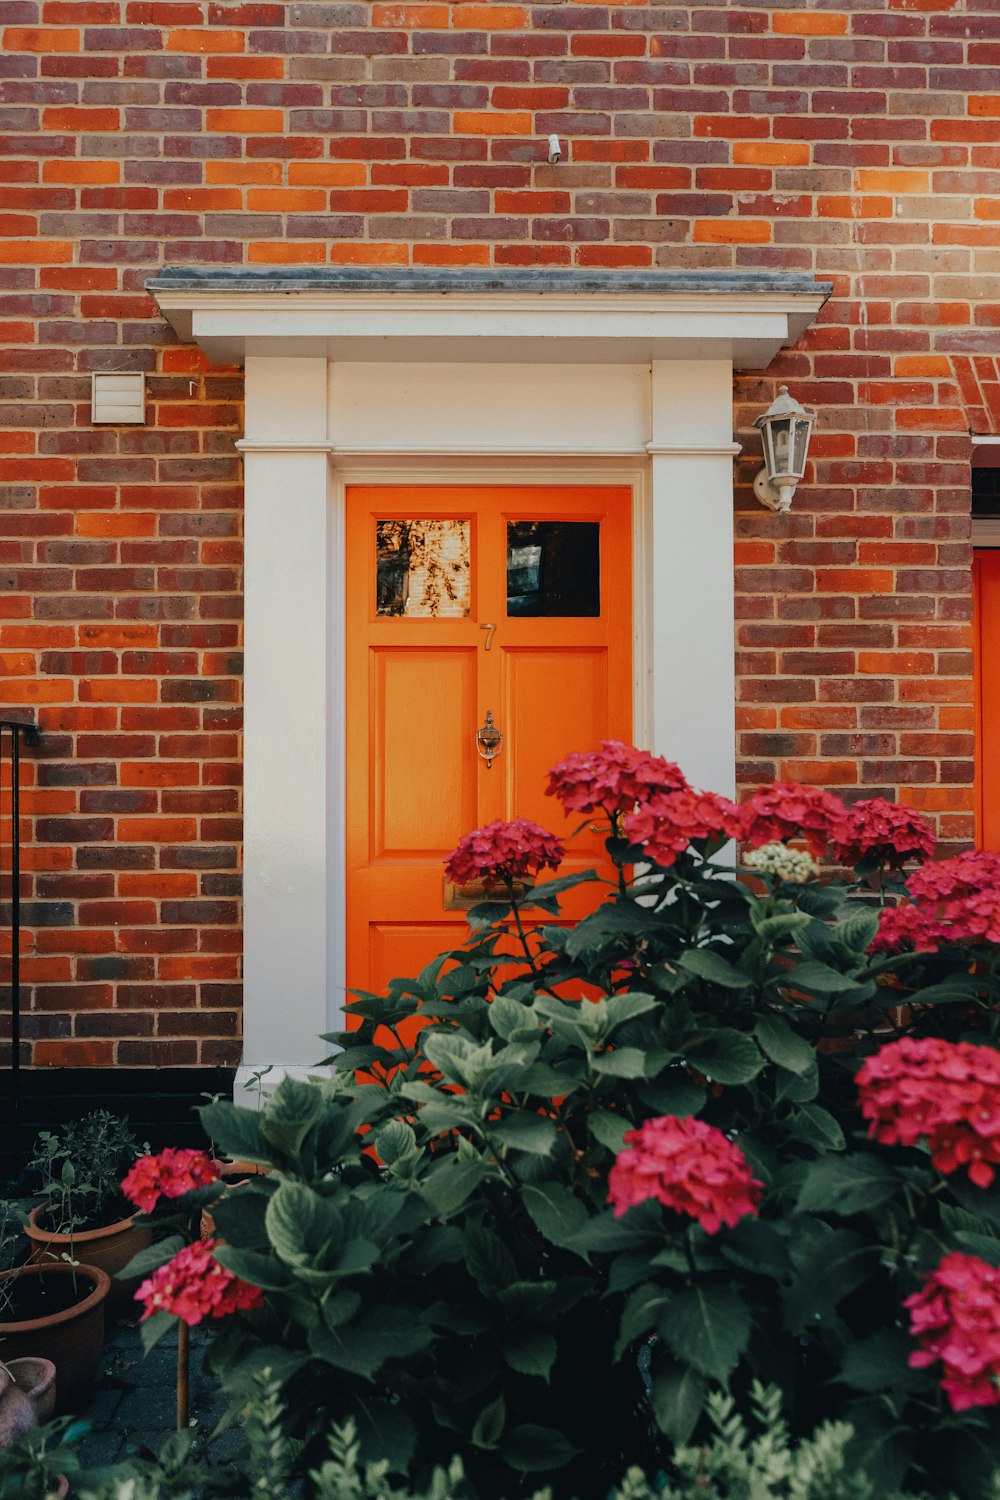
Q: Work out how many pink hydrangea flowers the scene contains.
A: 12